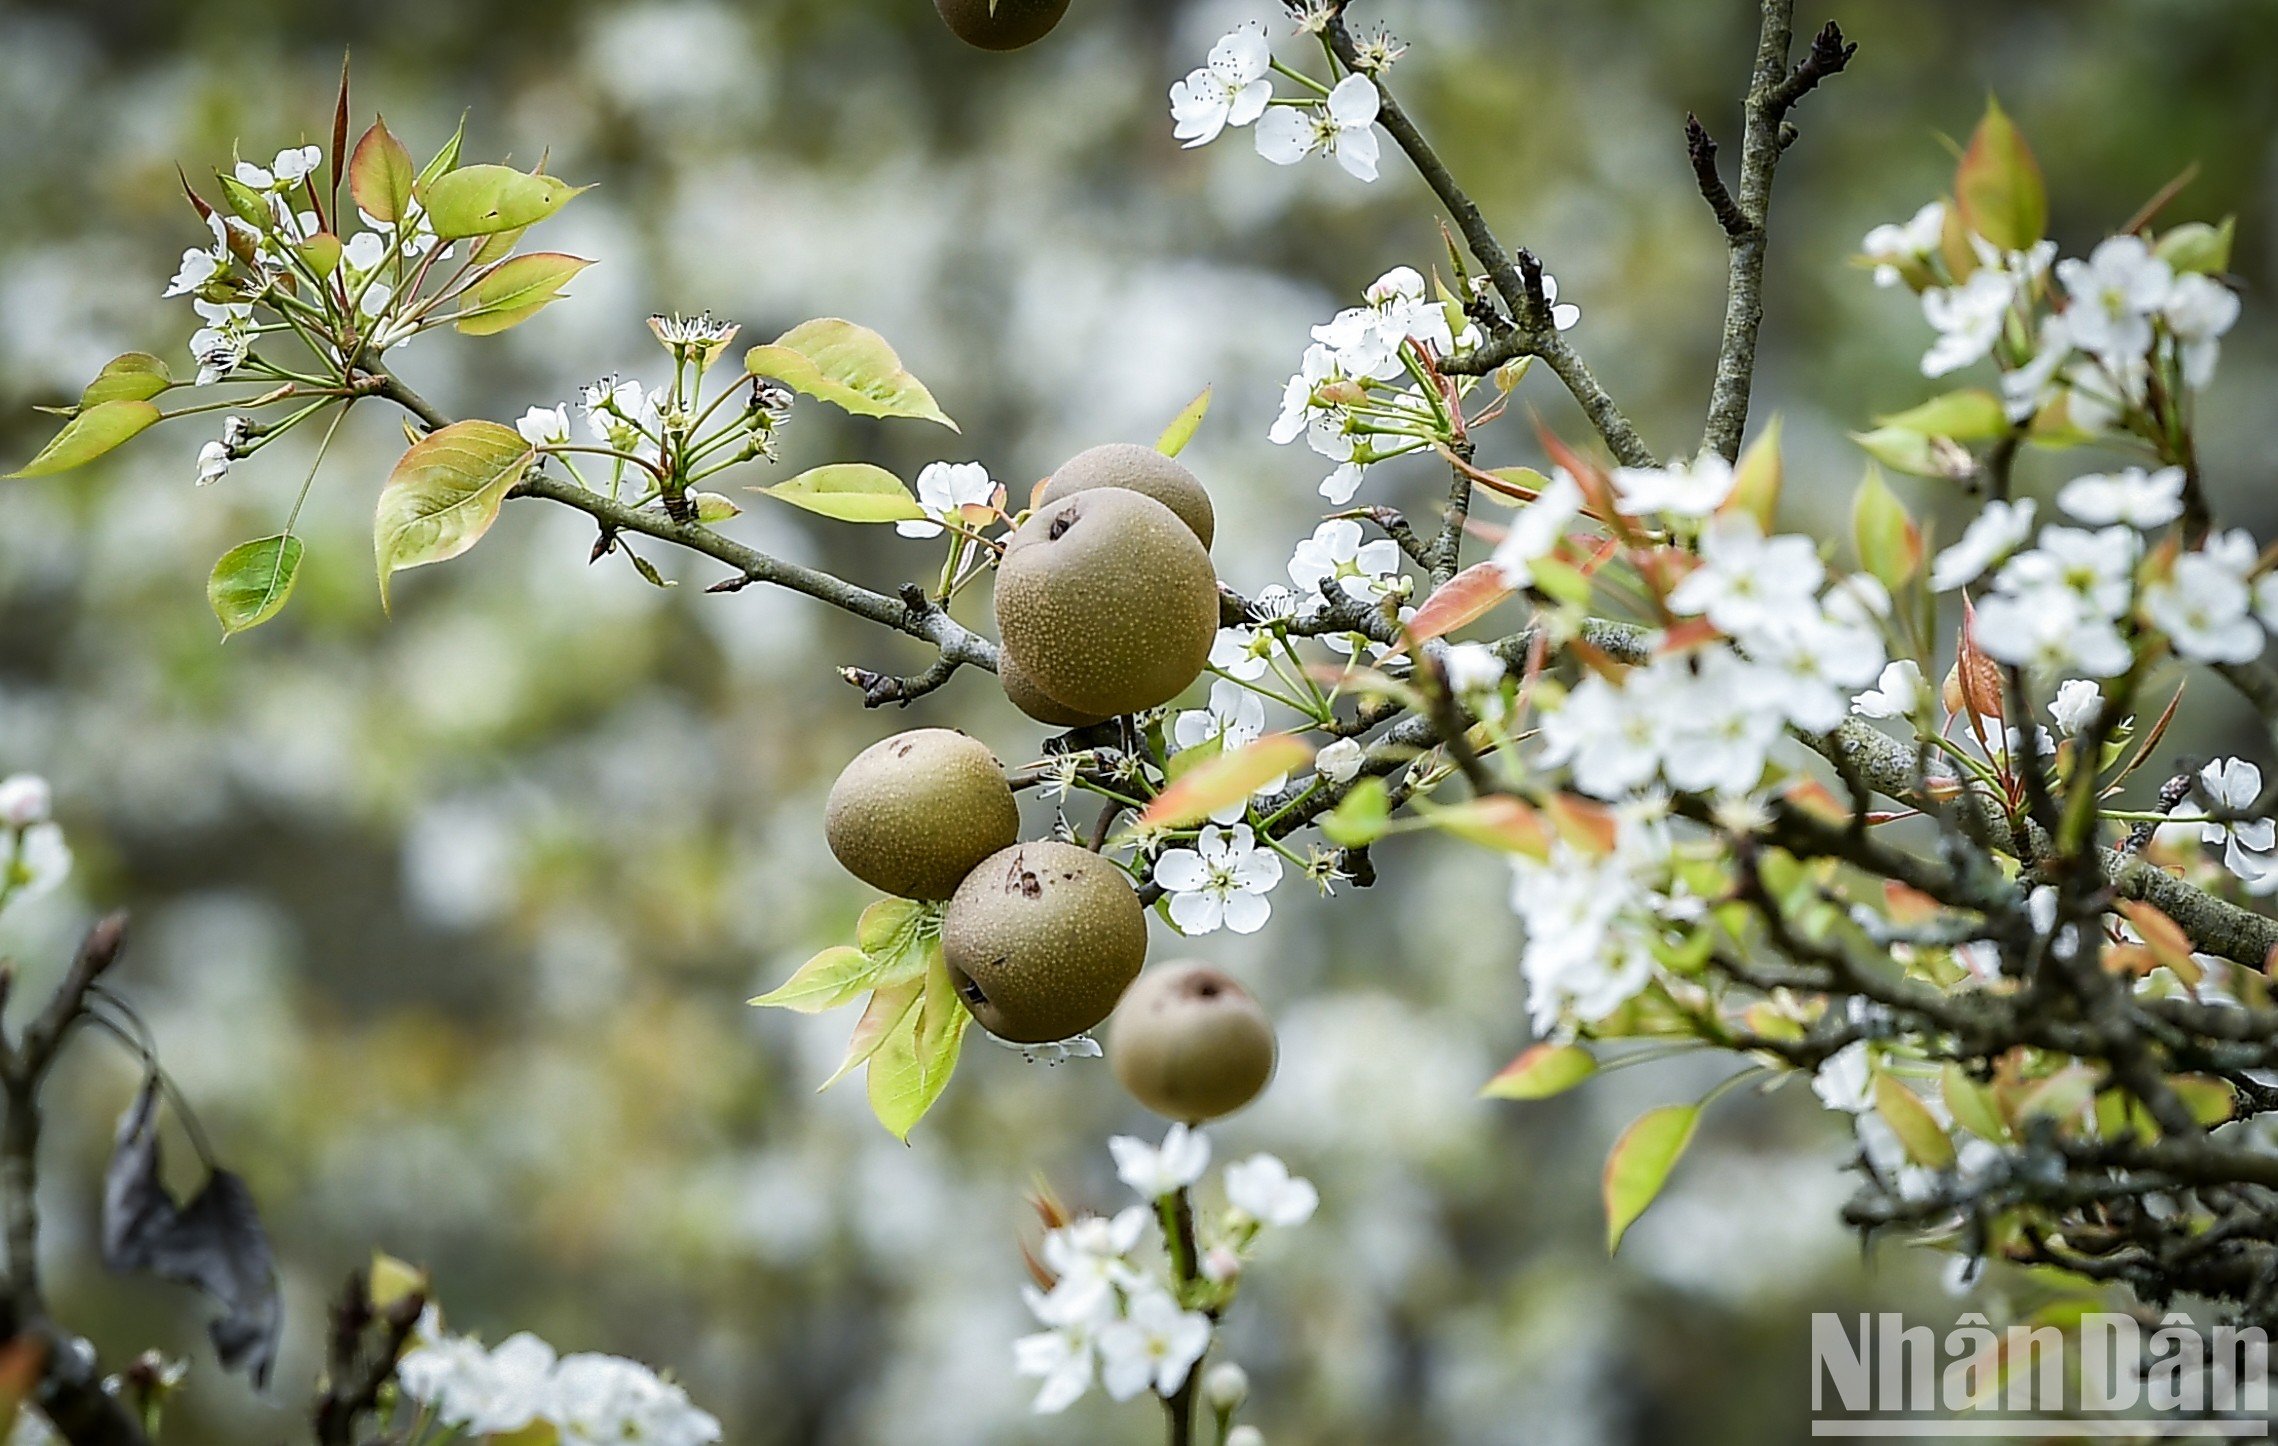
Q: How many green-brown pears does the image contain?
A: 7